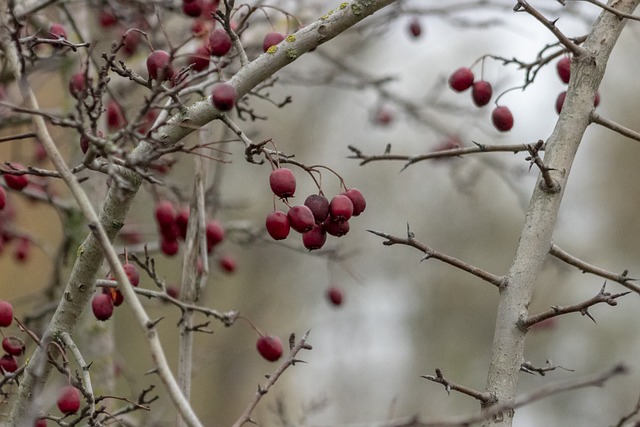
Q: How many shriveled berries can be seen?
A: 1